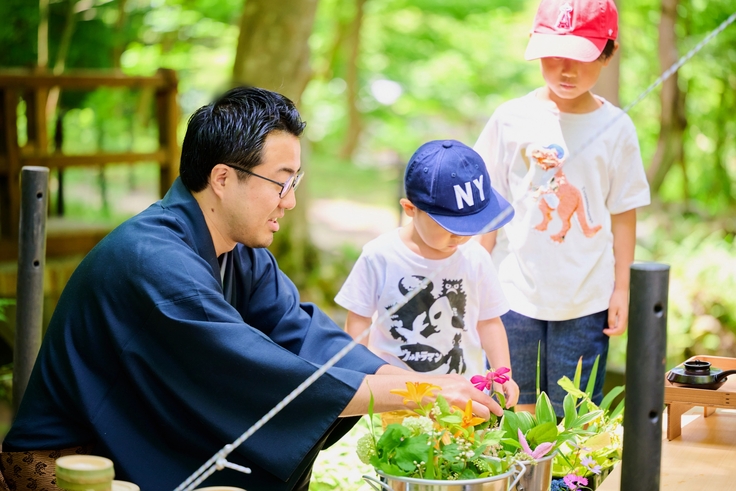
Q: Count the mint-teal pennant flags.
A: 0